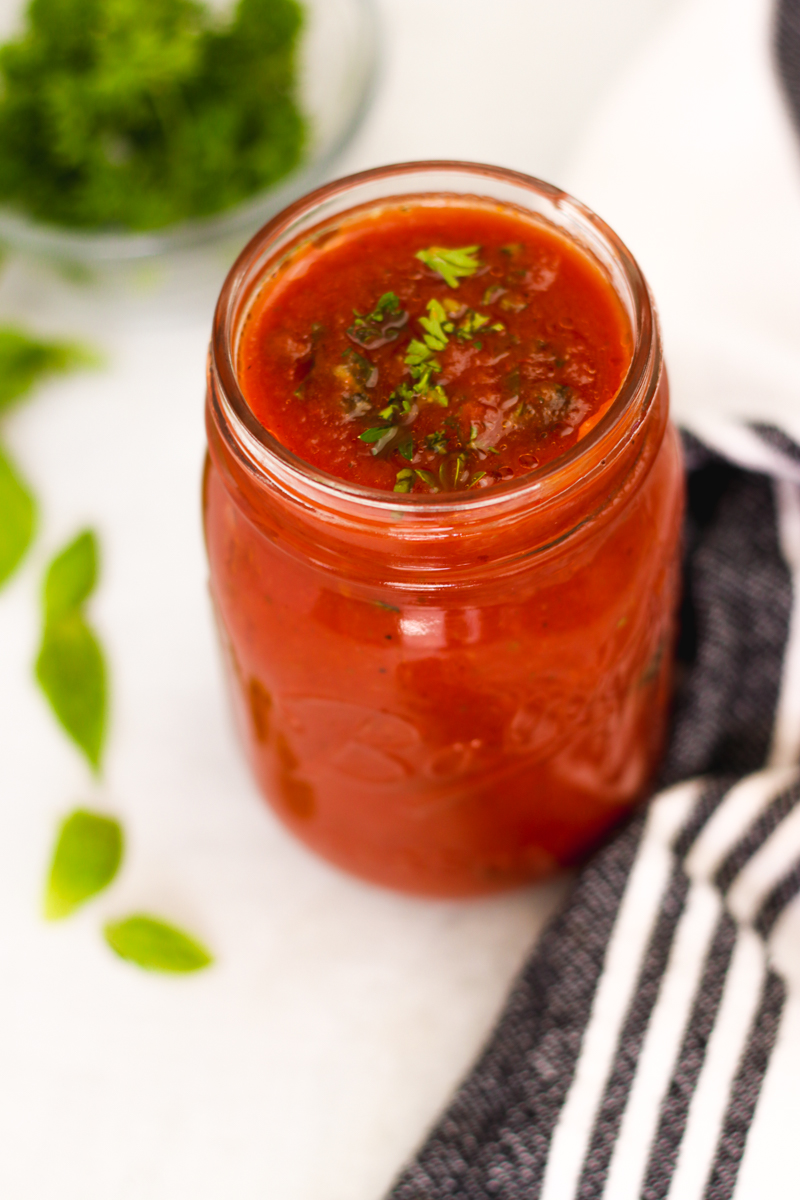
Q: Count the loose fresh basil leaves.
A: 6